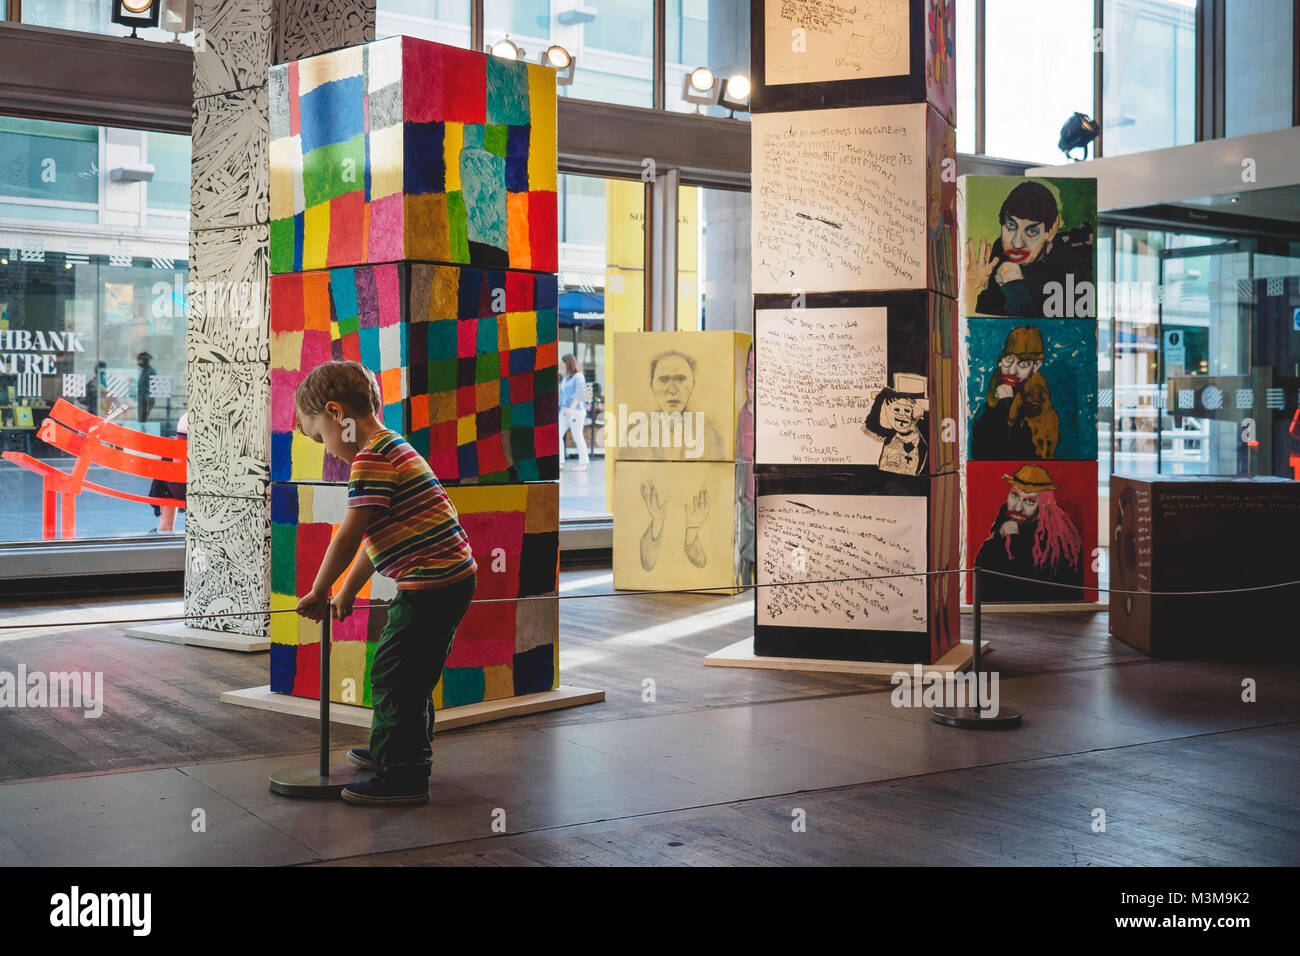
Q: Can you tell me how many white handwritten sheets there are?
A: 4